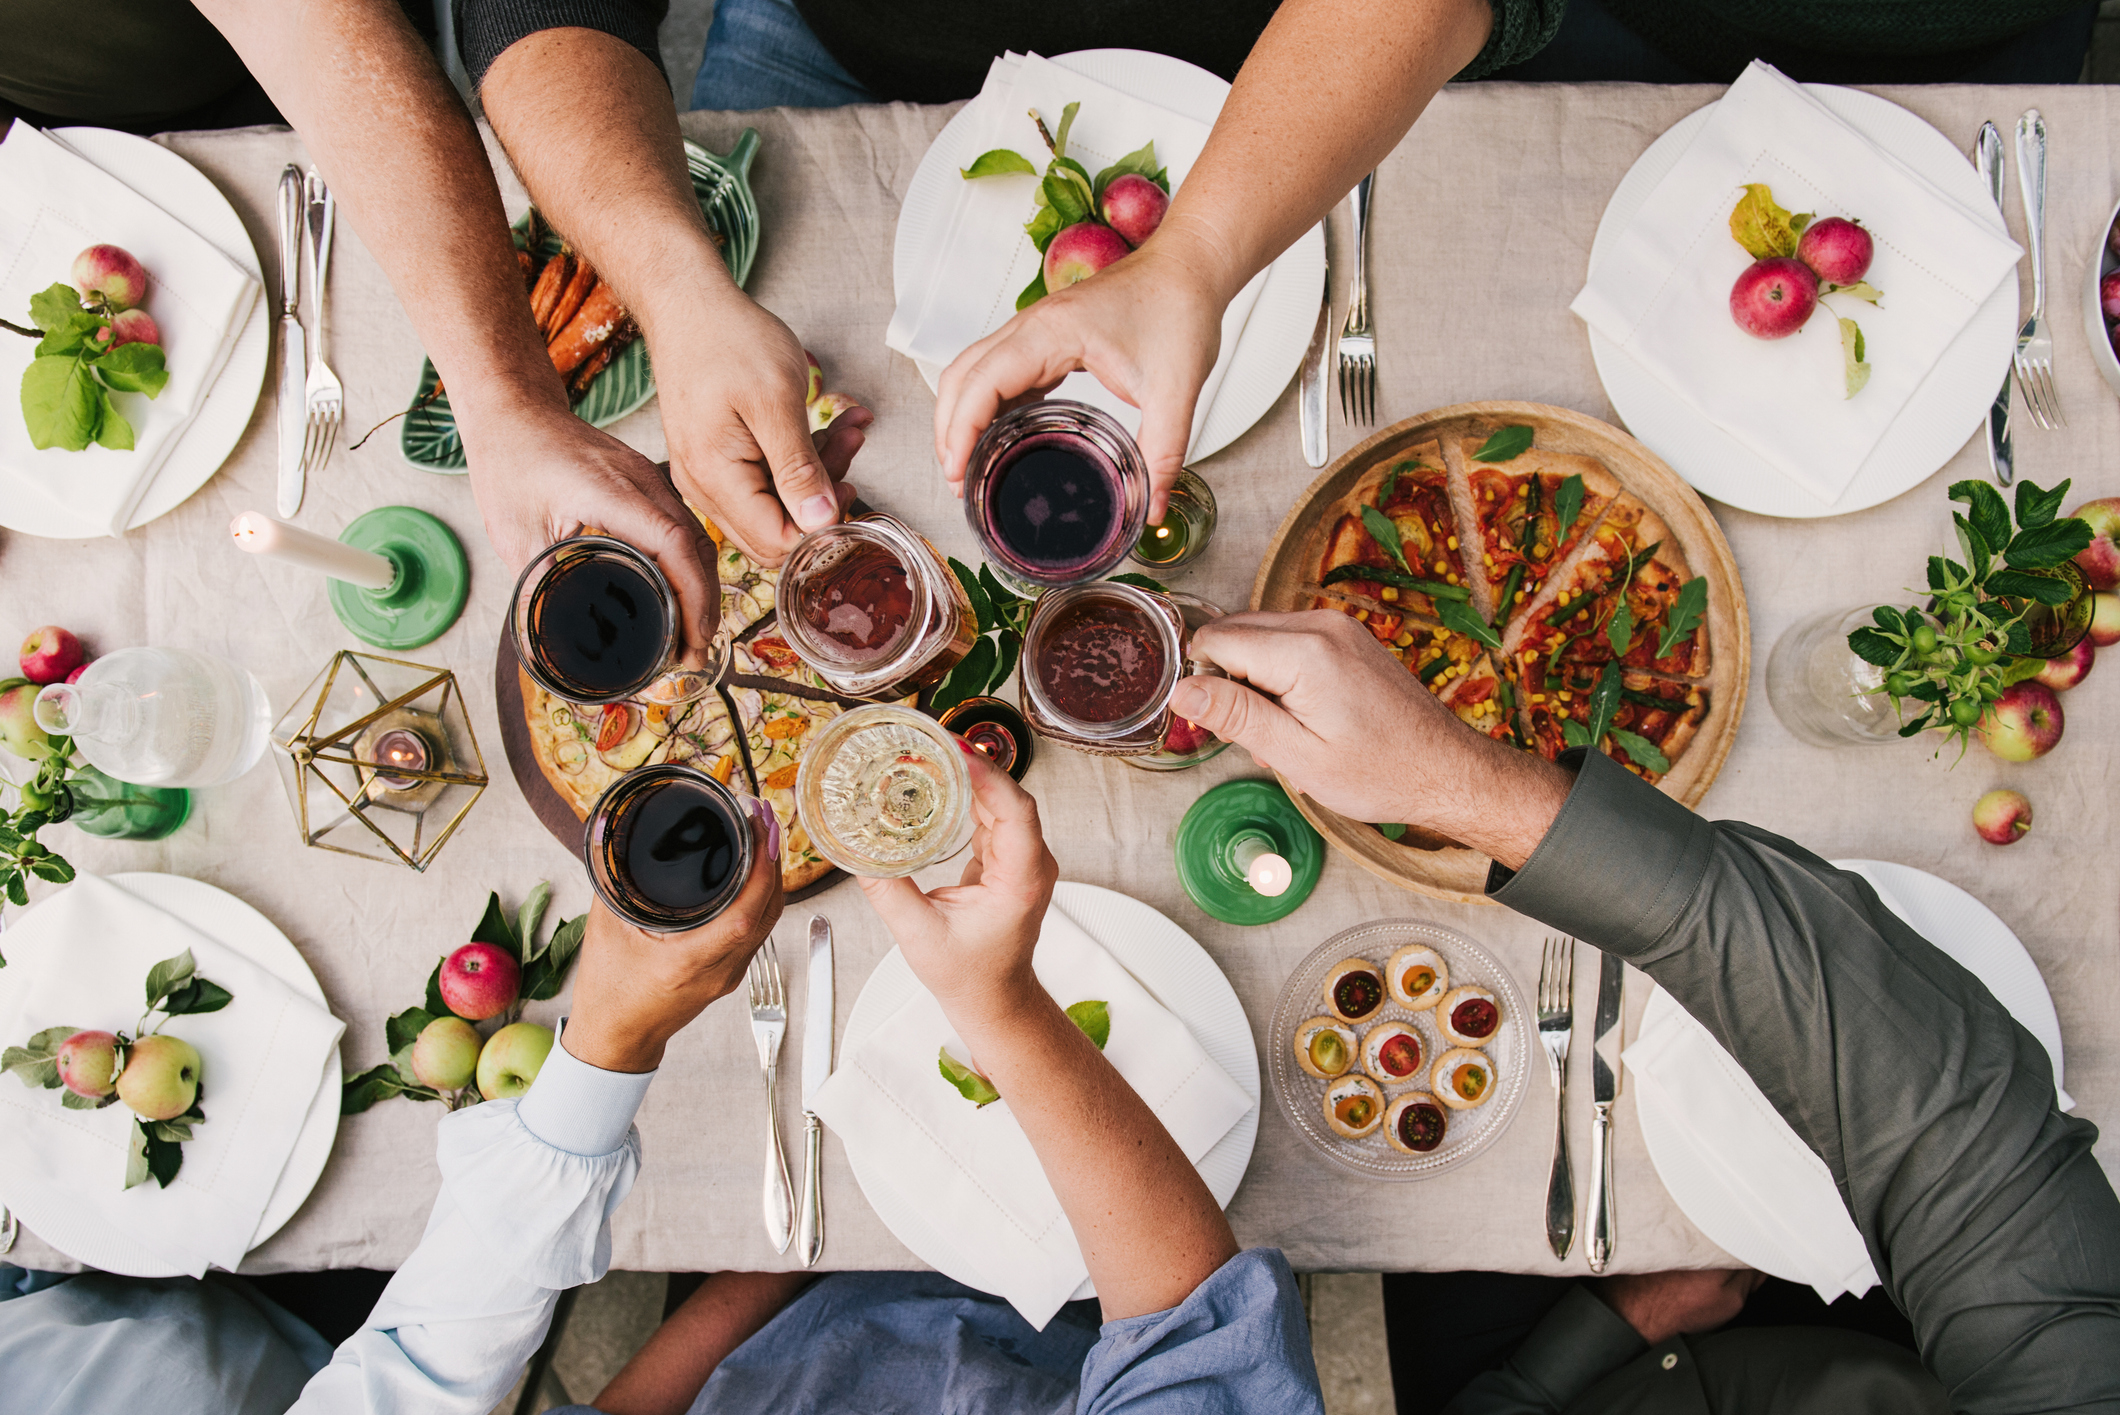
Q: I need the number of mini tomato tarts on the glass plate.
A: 8